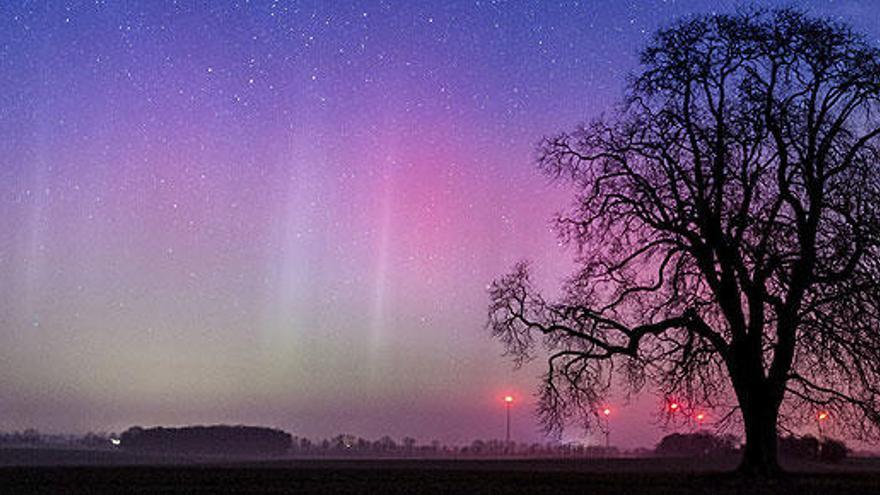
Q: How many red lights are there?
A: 5